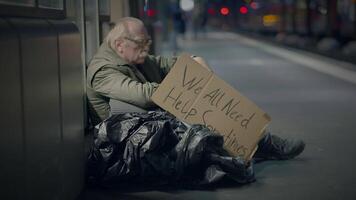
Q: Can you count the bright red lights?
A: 2